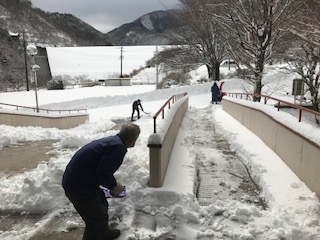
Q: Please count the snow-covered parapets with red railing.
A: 3